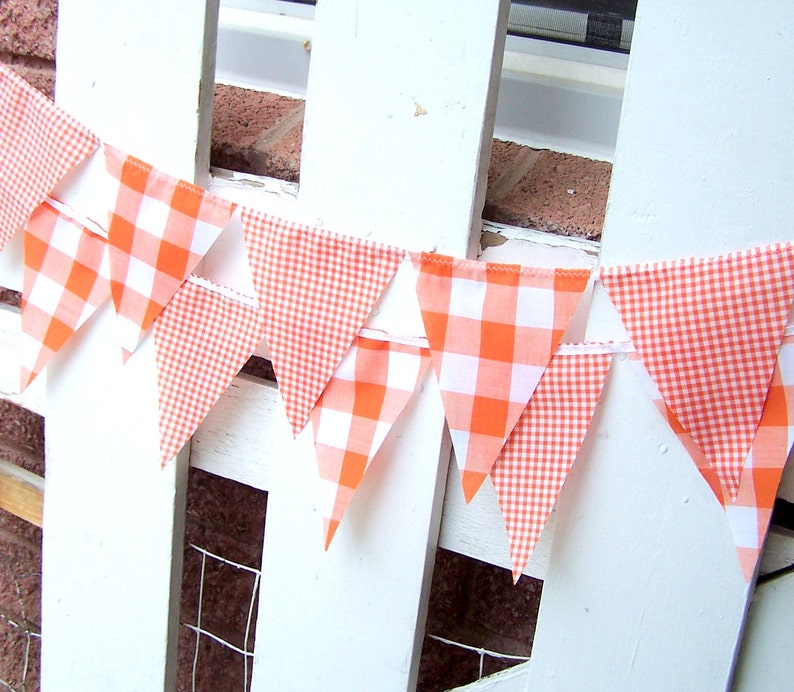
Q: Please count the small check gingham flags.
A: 5